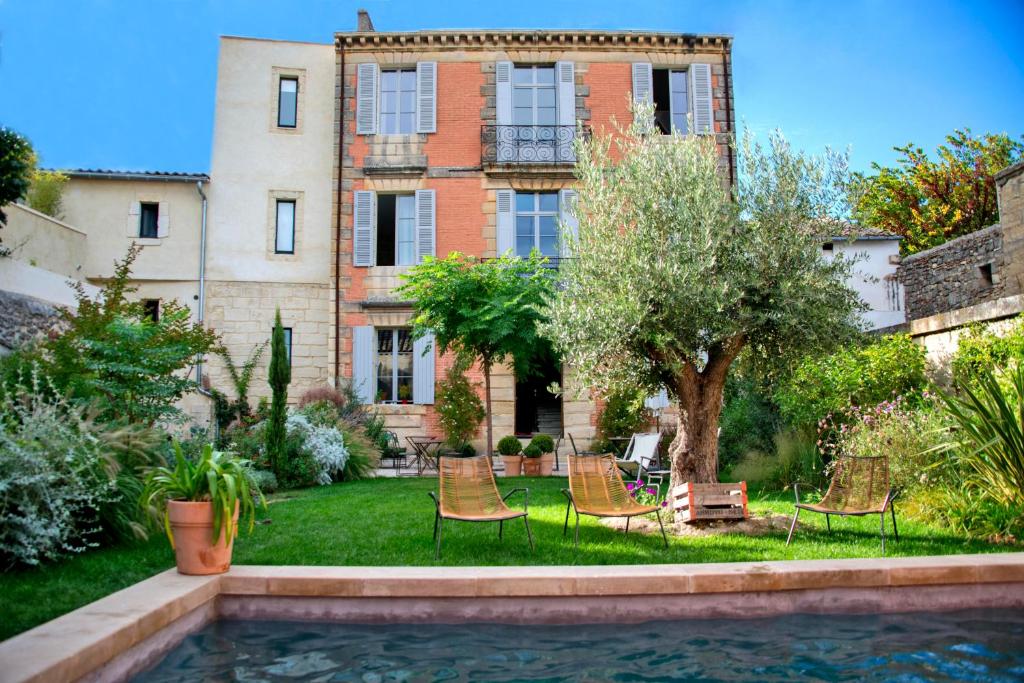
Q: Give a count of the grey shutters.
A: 12